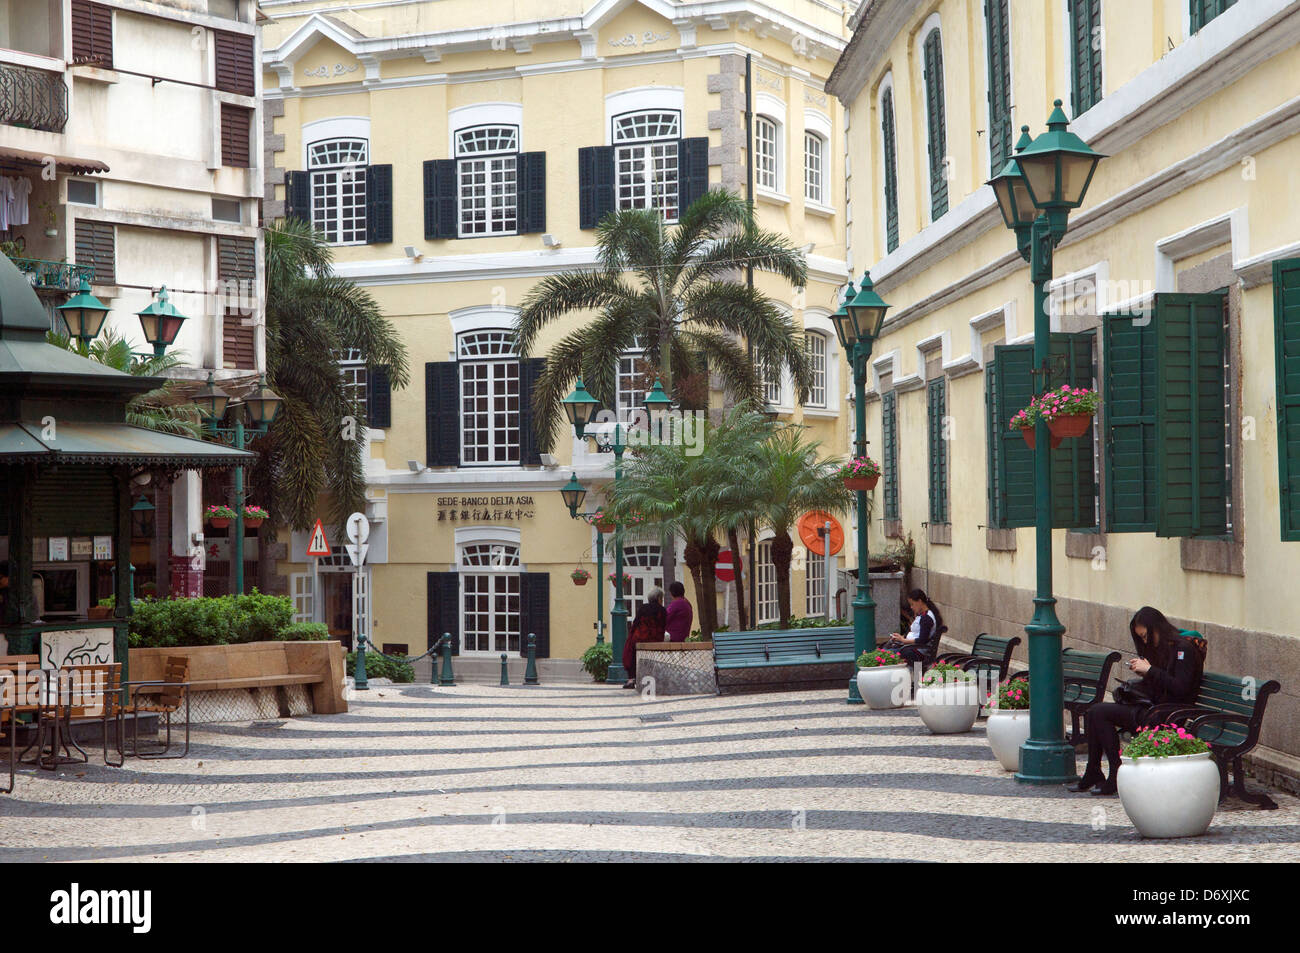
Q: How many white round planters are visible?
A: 4